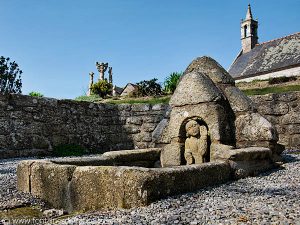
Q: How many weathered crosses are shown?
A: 3